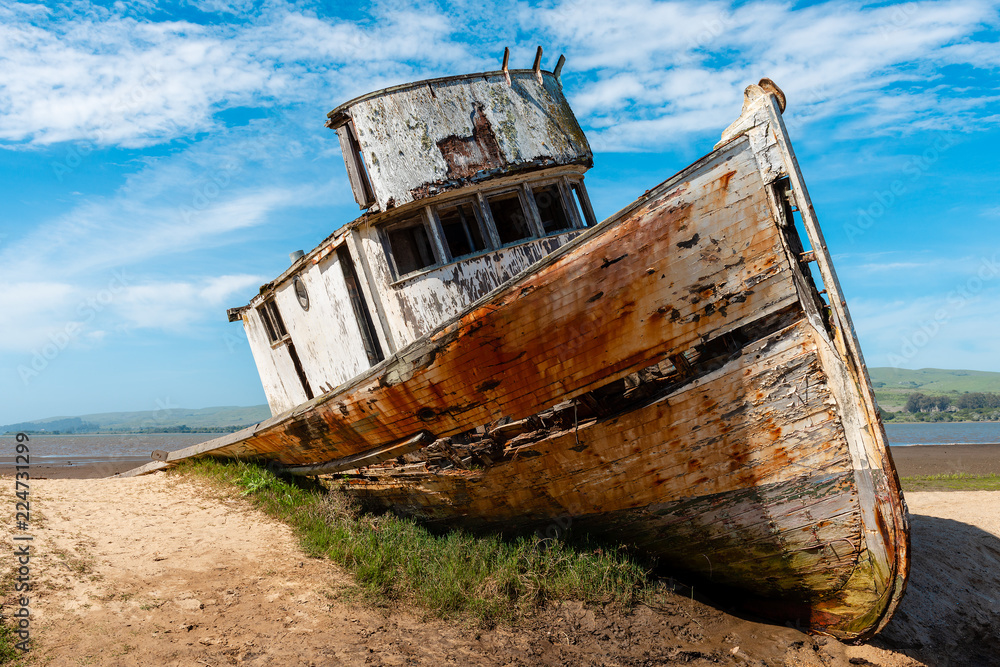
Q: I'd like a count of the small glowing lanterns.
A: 0